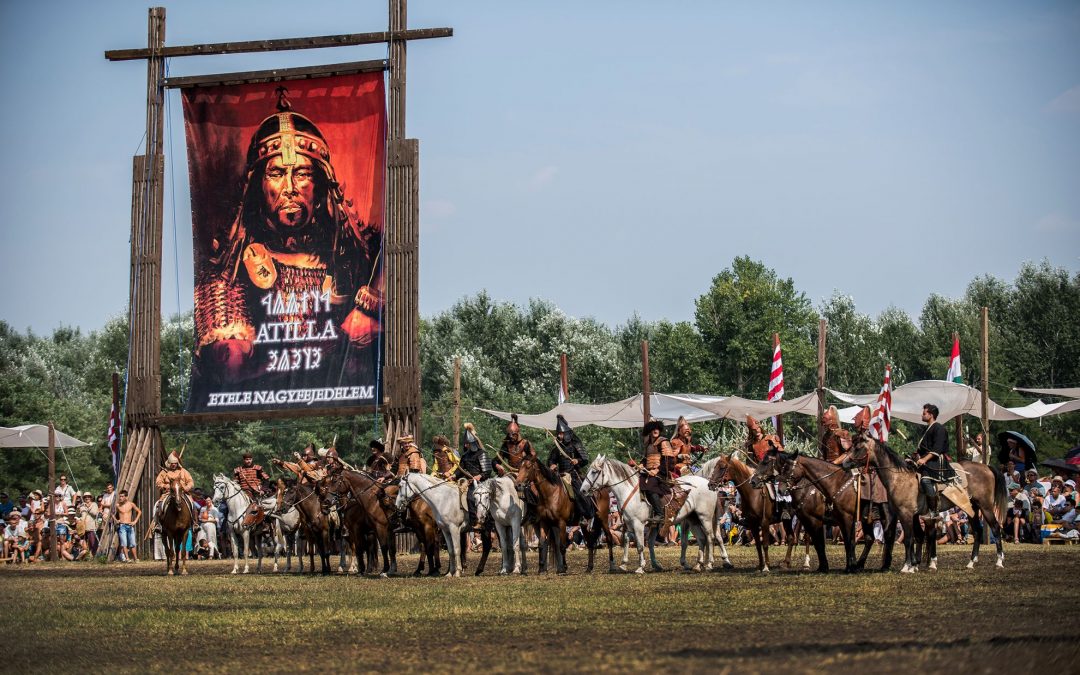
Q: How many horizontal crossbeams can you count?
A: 3